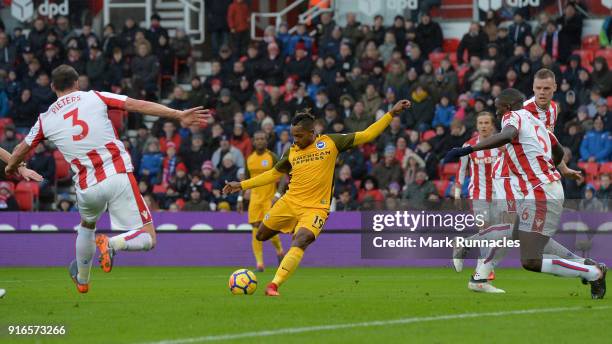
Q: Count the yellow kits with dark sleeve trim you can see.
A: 2